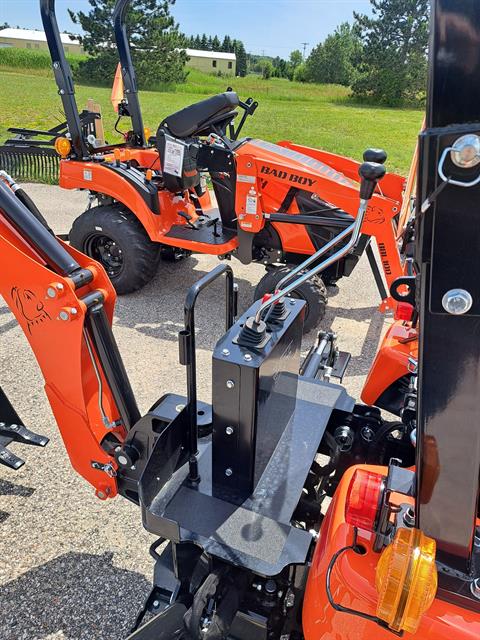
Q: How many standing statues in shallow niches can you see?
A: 0